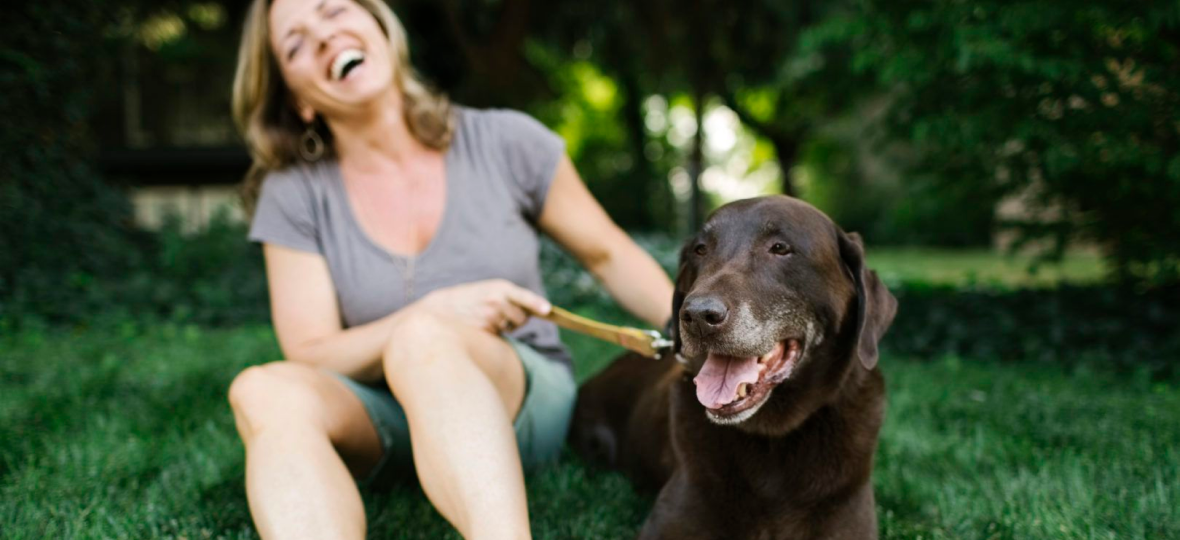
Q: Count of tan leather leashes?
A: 1